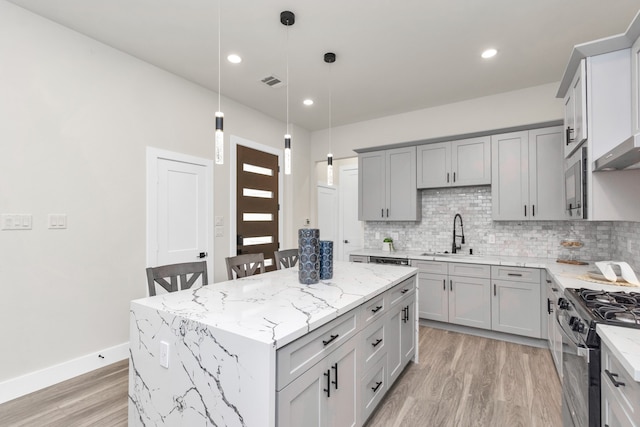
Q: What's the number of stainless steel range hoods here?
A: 1